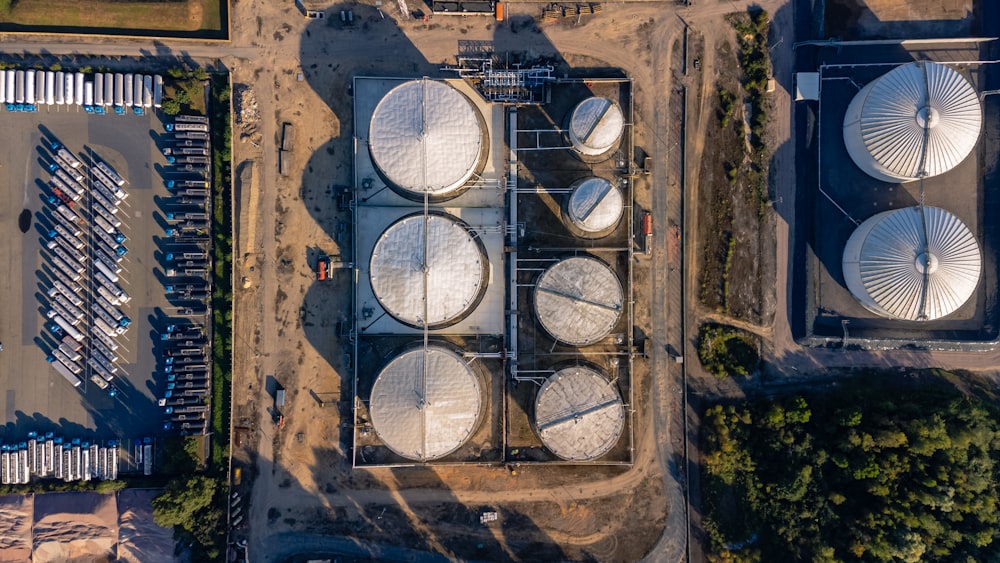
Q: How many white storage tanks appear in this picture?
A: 9